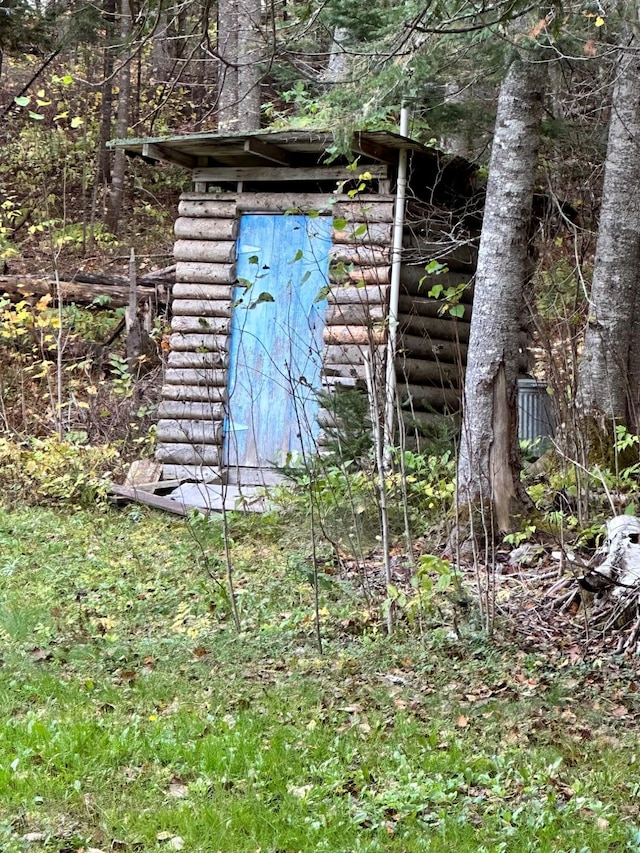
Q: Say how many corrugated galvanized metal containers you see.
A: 1